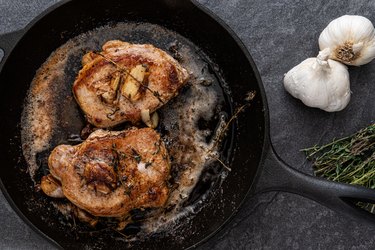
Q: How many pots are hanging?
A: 0